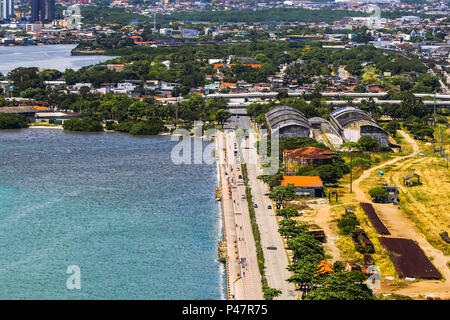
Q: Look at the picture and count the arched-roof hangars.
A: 2